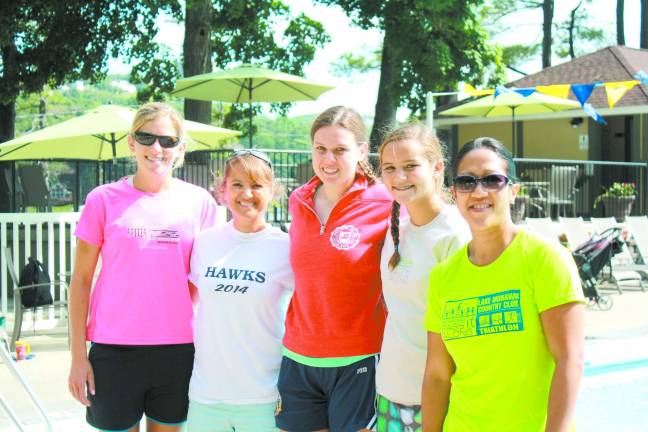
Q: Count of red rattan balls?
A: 0